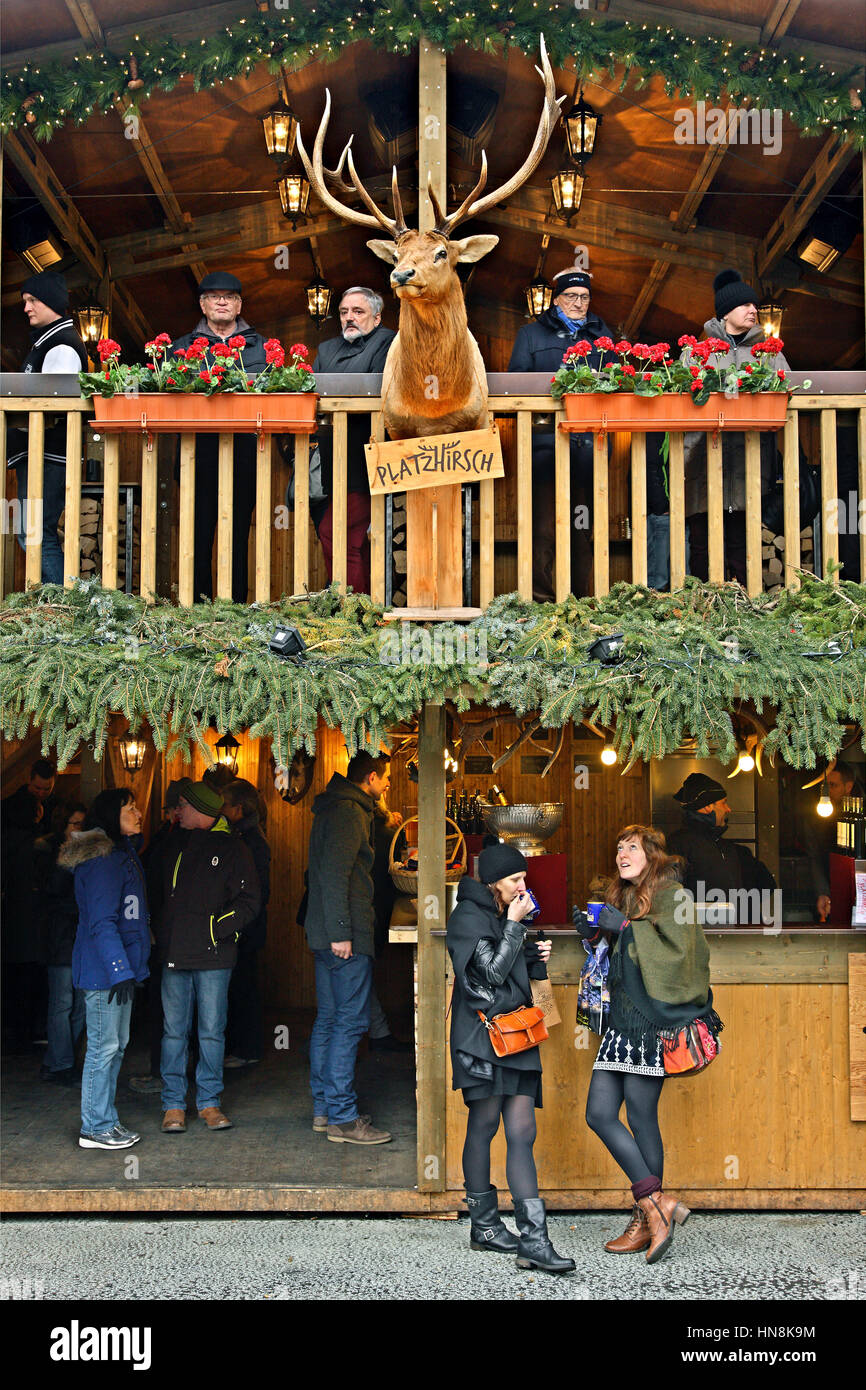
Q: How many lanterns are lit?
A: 10